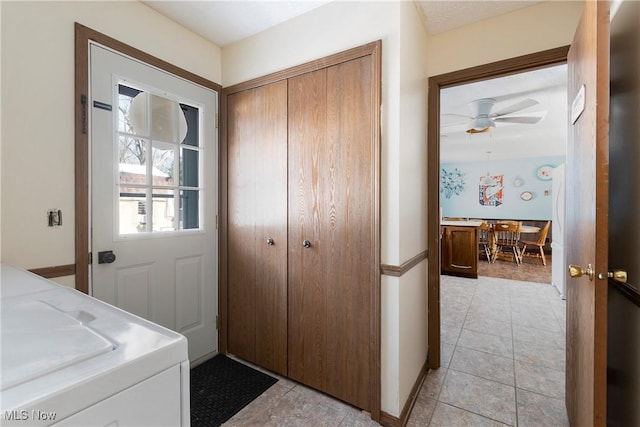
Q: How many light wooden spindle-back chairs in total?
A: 3